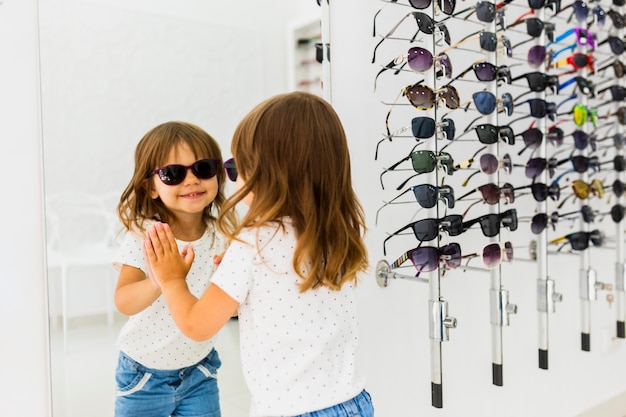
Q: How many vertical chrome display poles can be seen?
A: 5